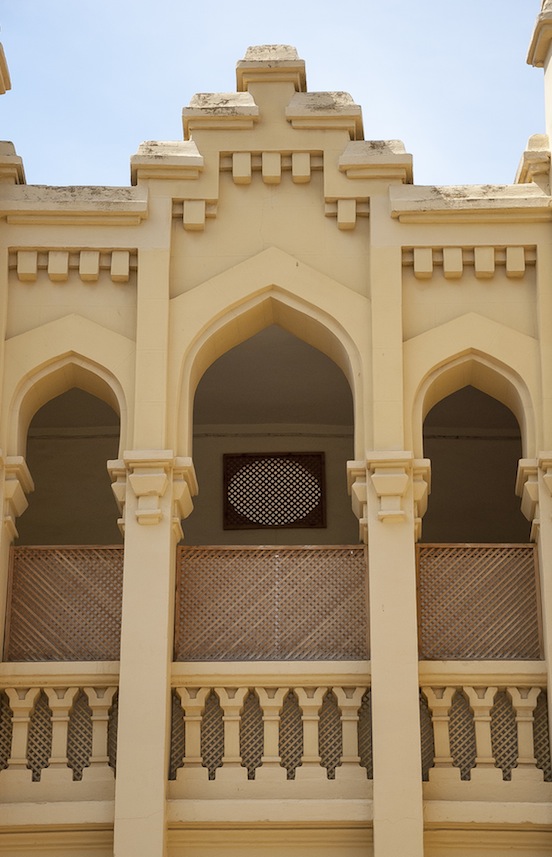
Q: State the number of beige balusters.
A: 11